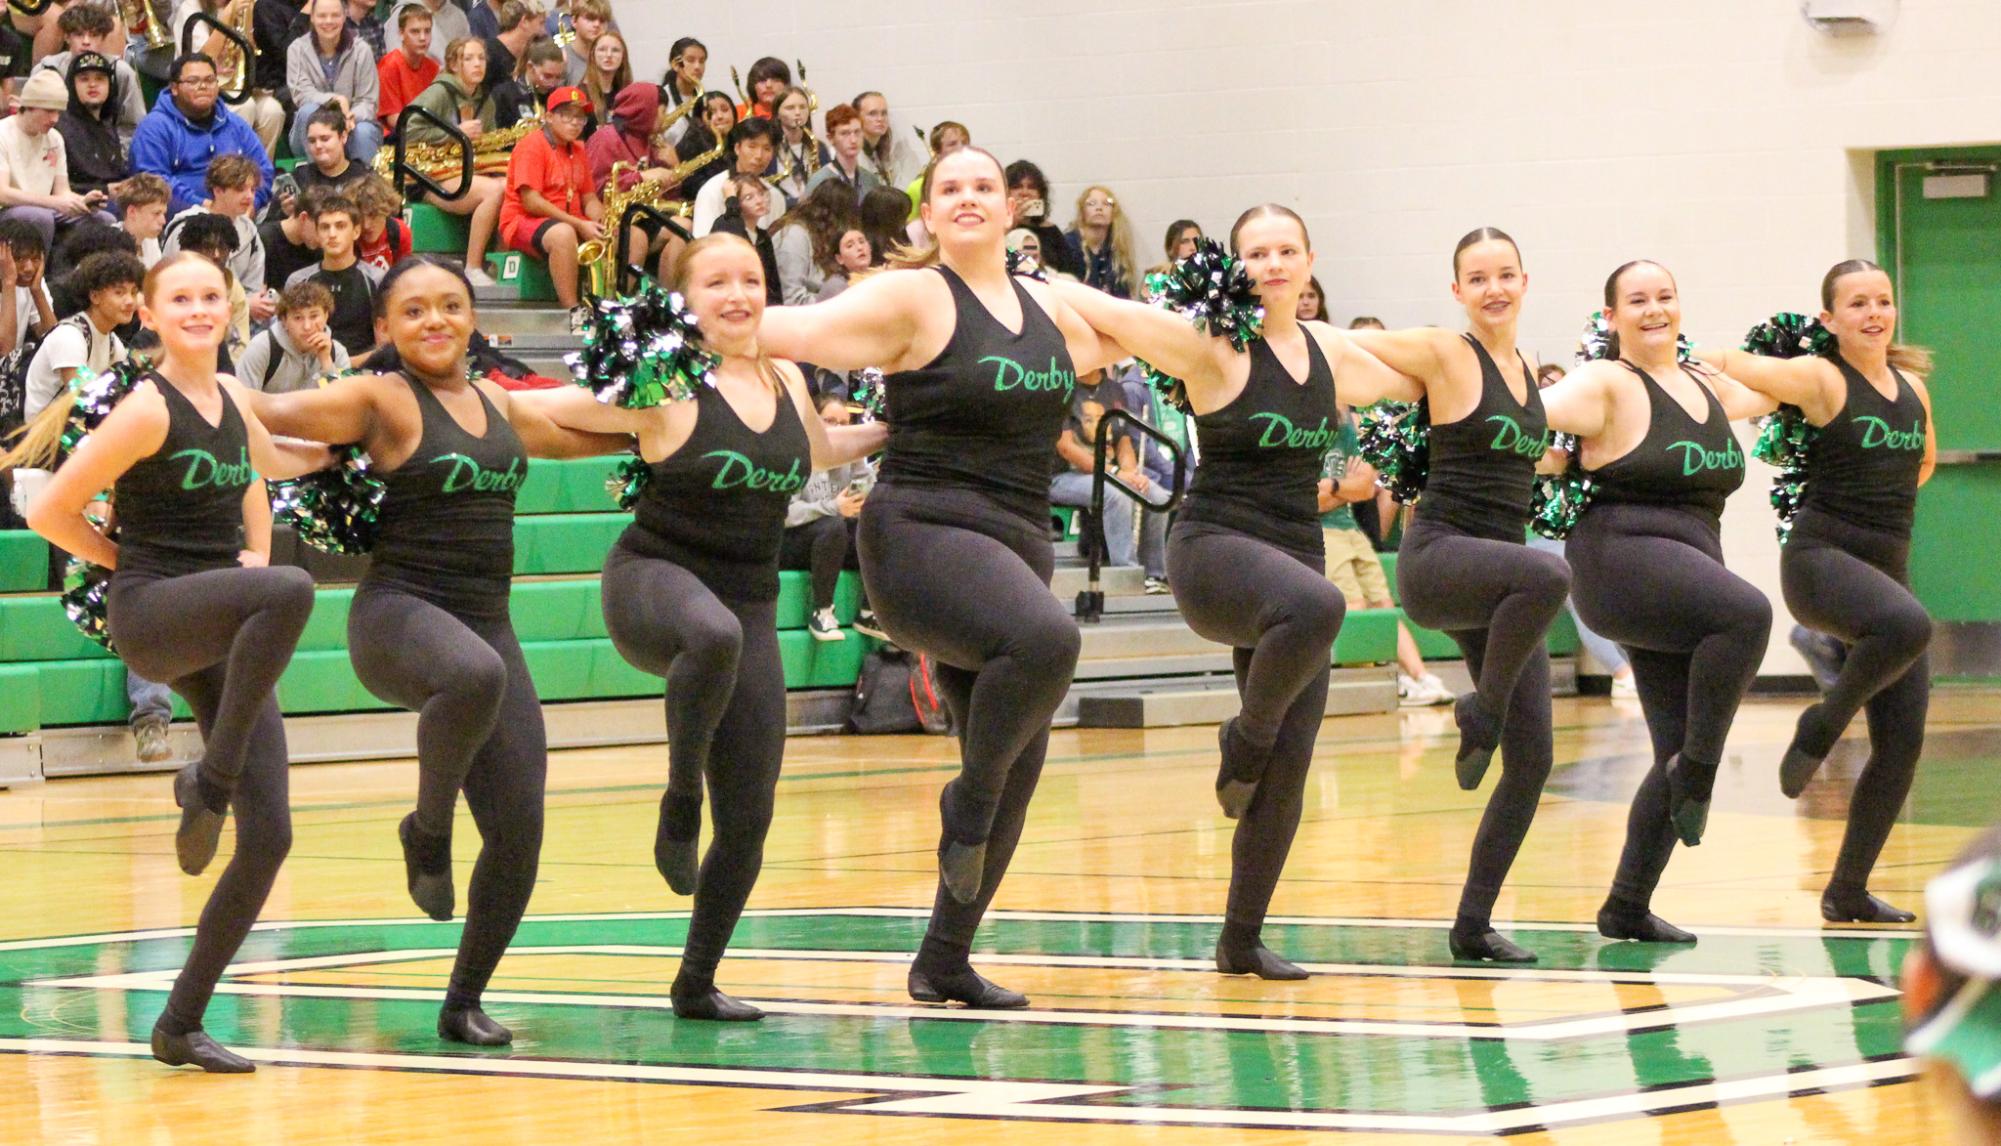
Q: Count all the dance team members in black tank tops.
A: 8